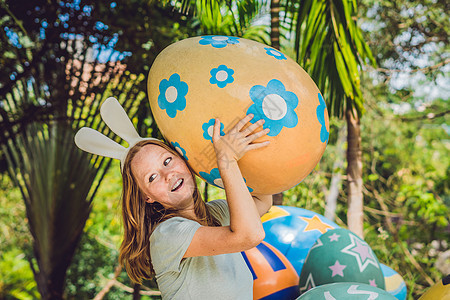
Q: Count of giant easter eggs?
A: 7